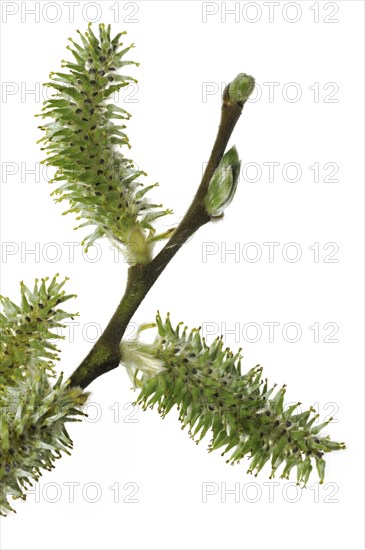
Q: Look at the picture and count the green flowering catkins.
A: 4